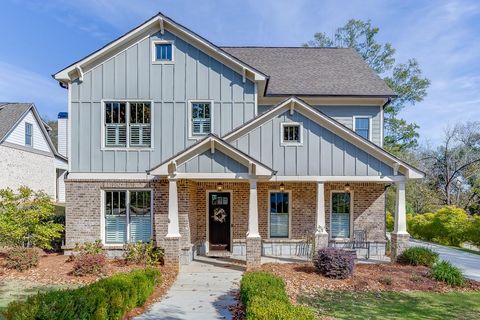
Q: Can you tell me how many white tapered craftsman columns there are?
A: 4